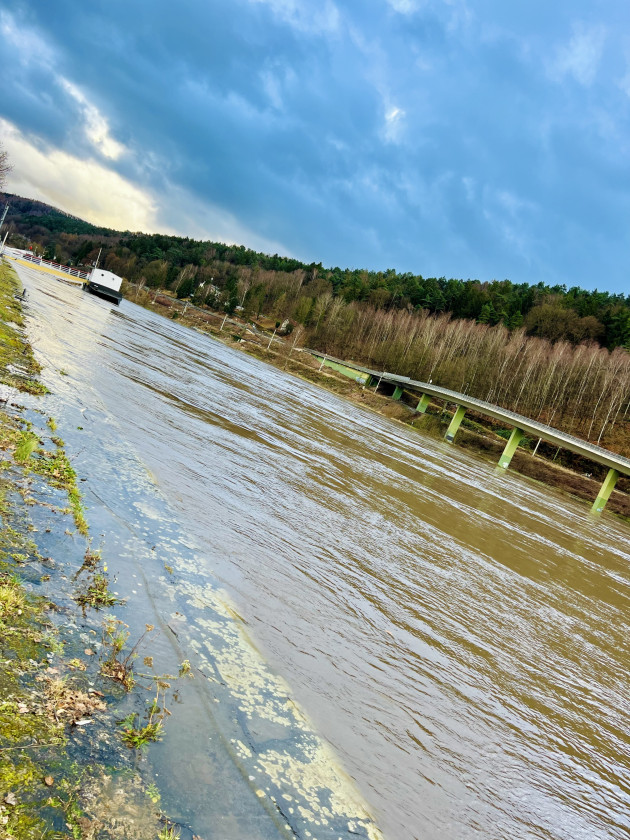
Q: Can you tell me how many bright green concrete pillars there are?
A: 5